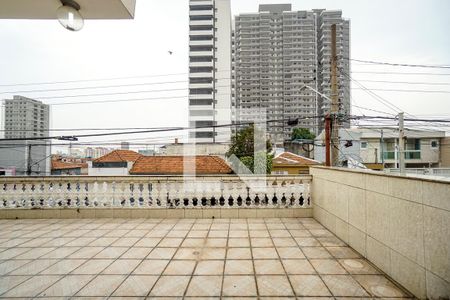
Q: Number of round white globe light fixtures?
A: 1